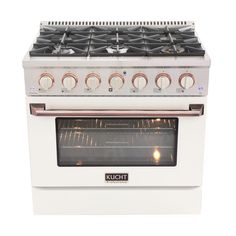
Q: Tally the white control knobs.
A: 7